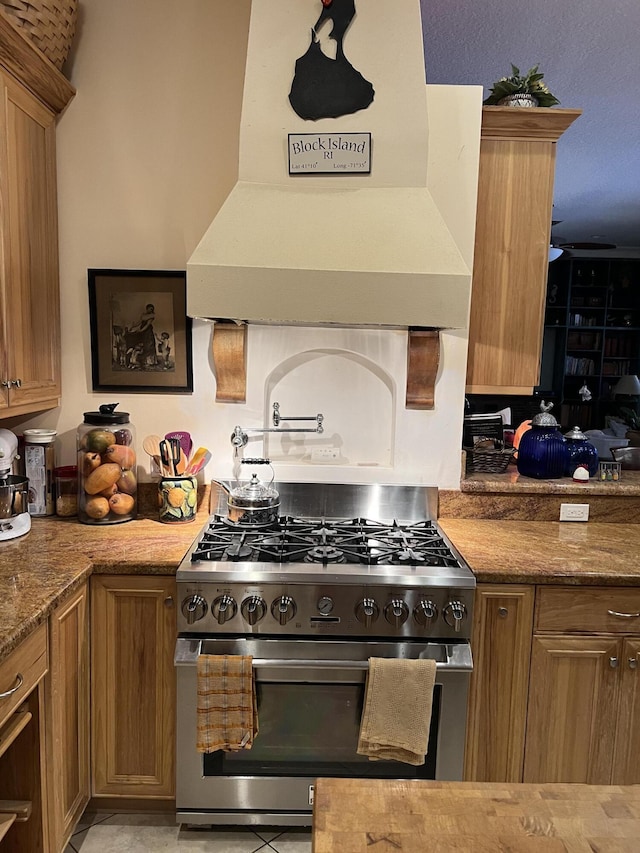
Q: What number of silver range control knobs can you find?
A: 8